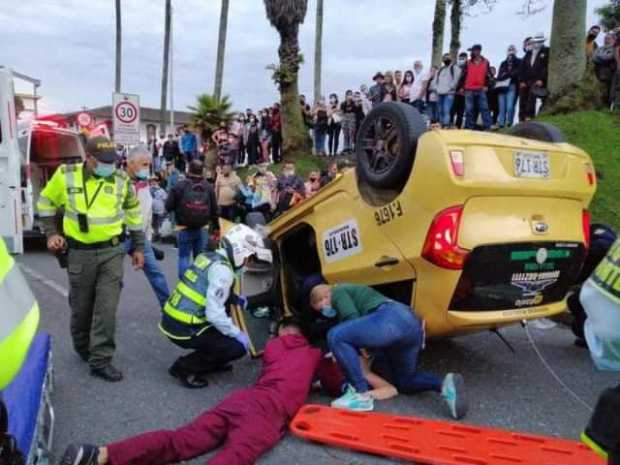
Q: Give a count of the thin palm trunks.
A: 4